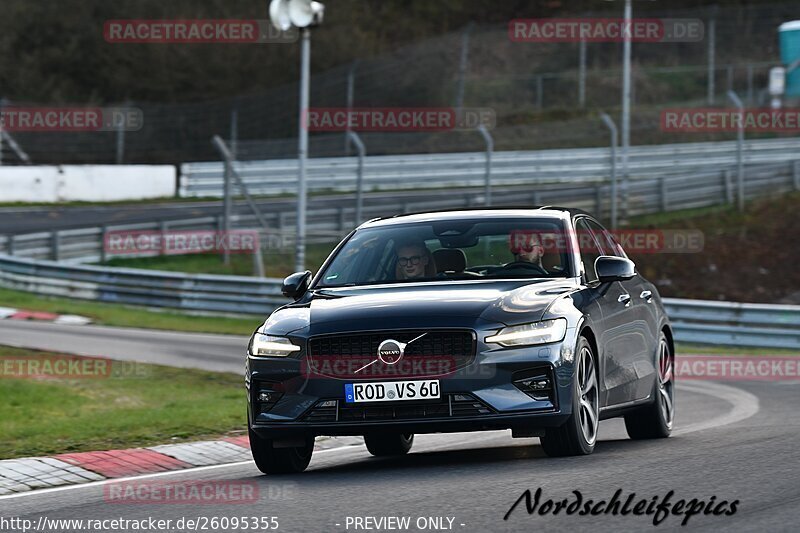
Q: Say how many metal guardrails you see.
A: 3